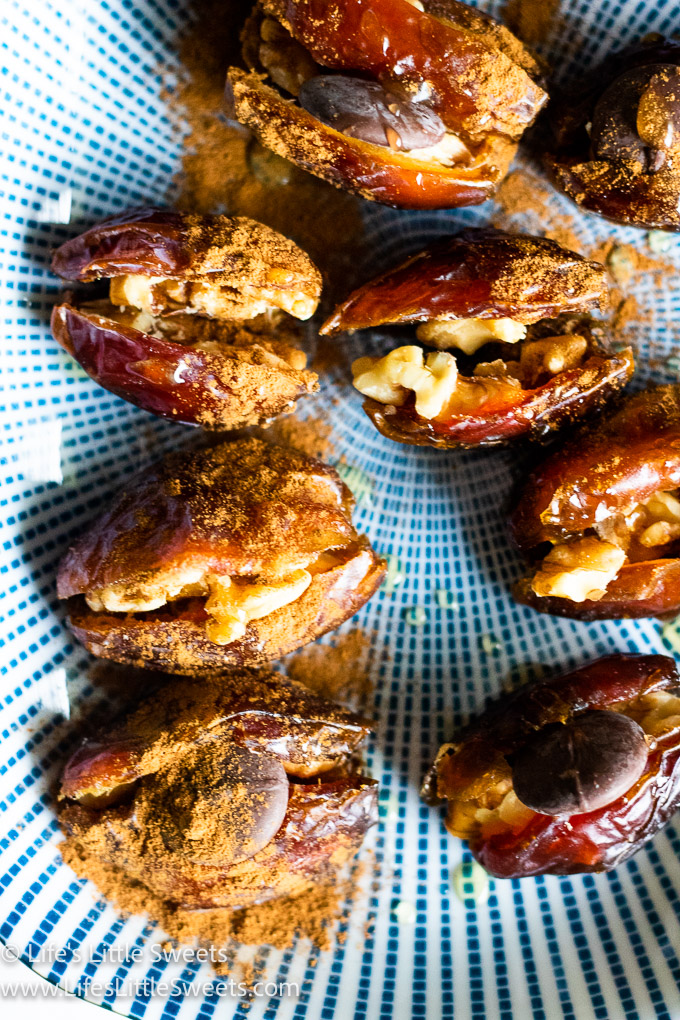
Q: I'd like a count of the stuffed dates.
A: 8